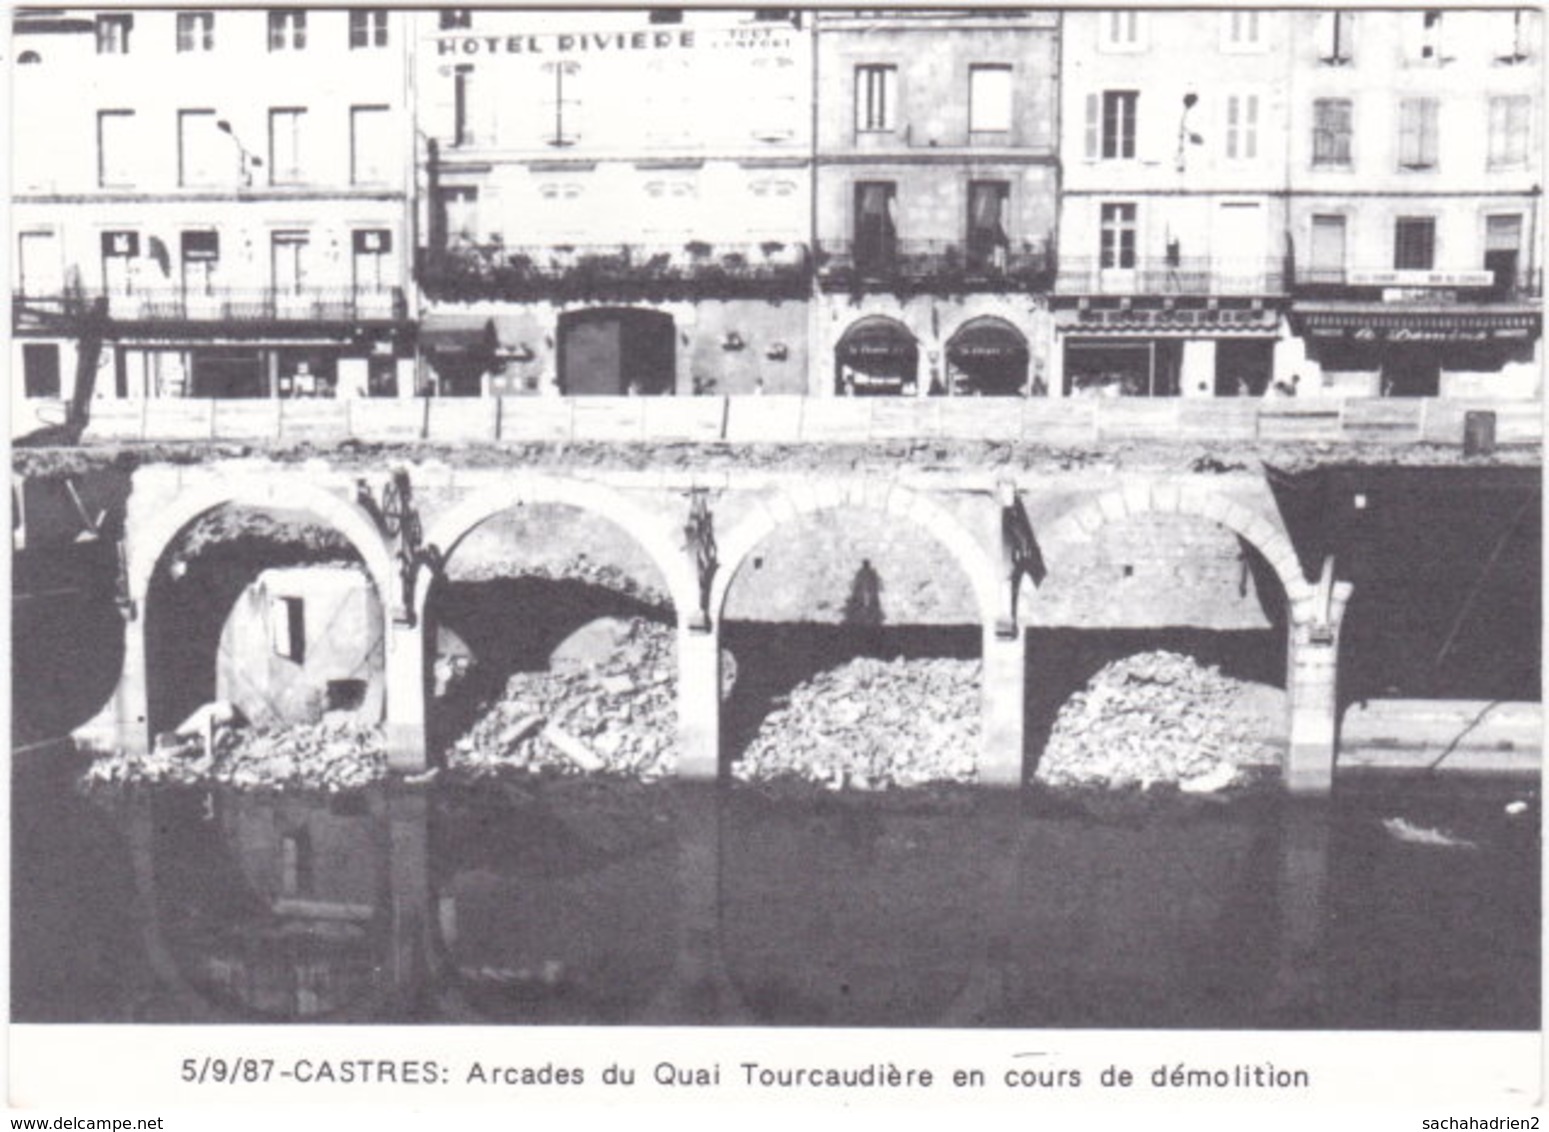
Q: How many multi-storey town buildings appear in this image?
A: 5